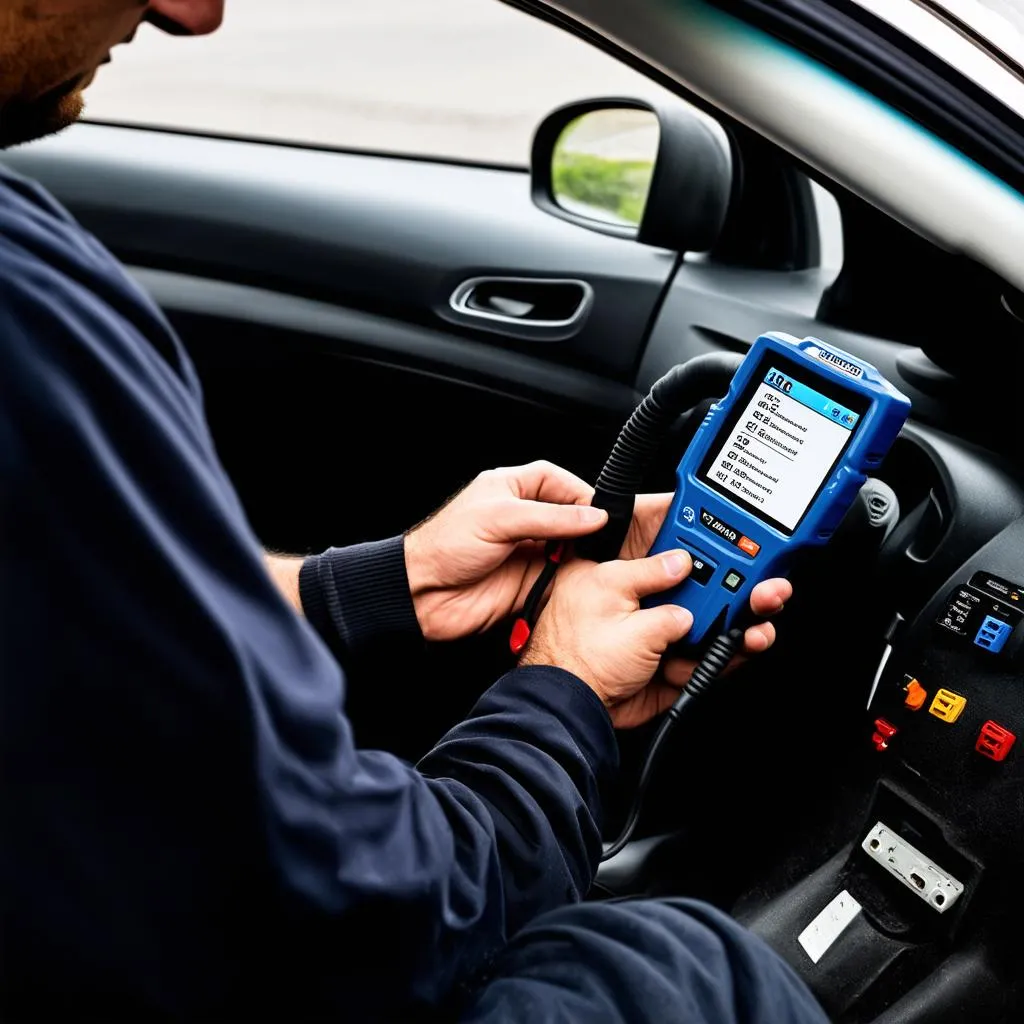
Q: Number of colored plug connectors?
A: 5